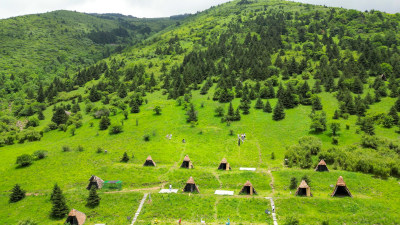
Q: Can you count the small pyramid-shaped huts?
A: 10